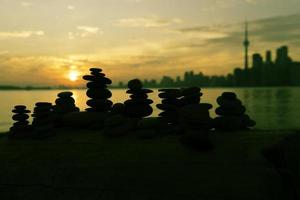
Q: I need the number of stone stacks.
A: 8